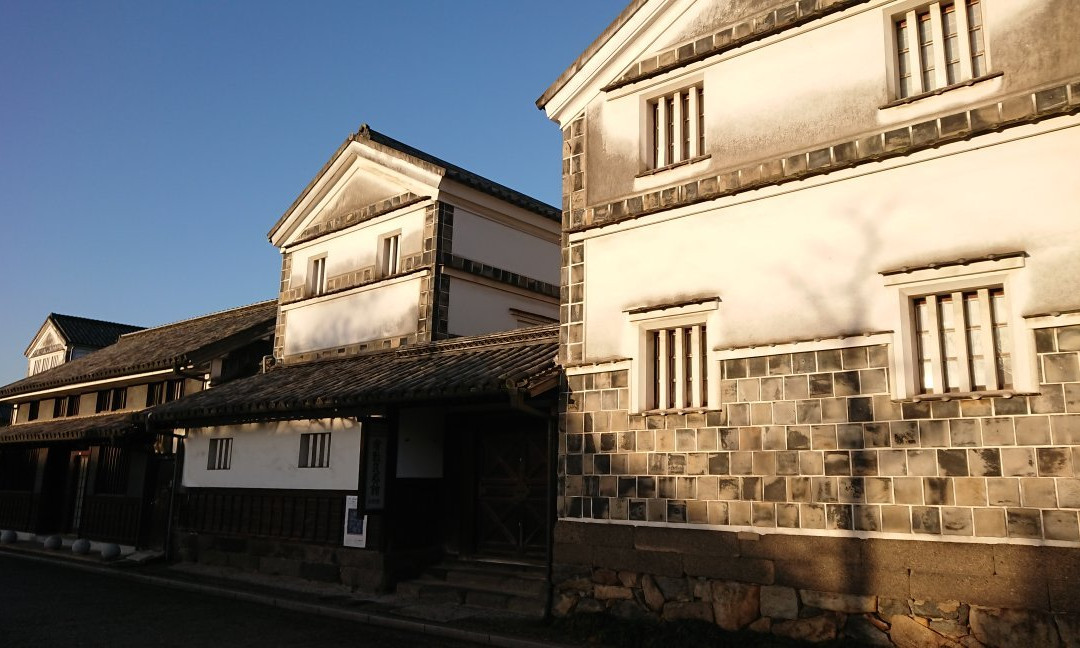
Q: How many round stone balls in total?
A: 4